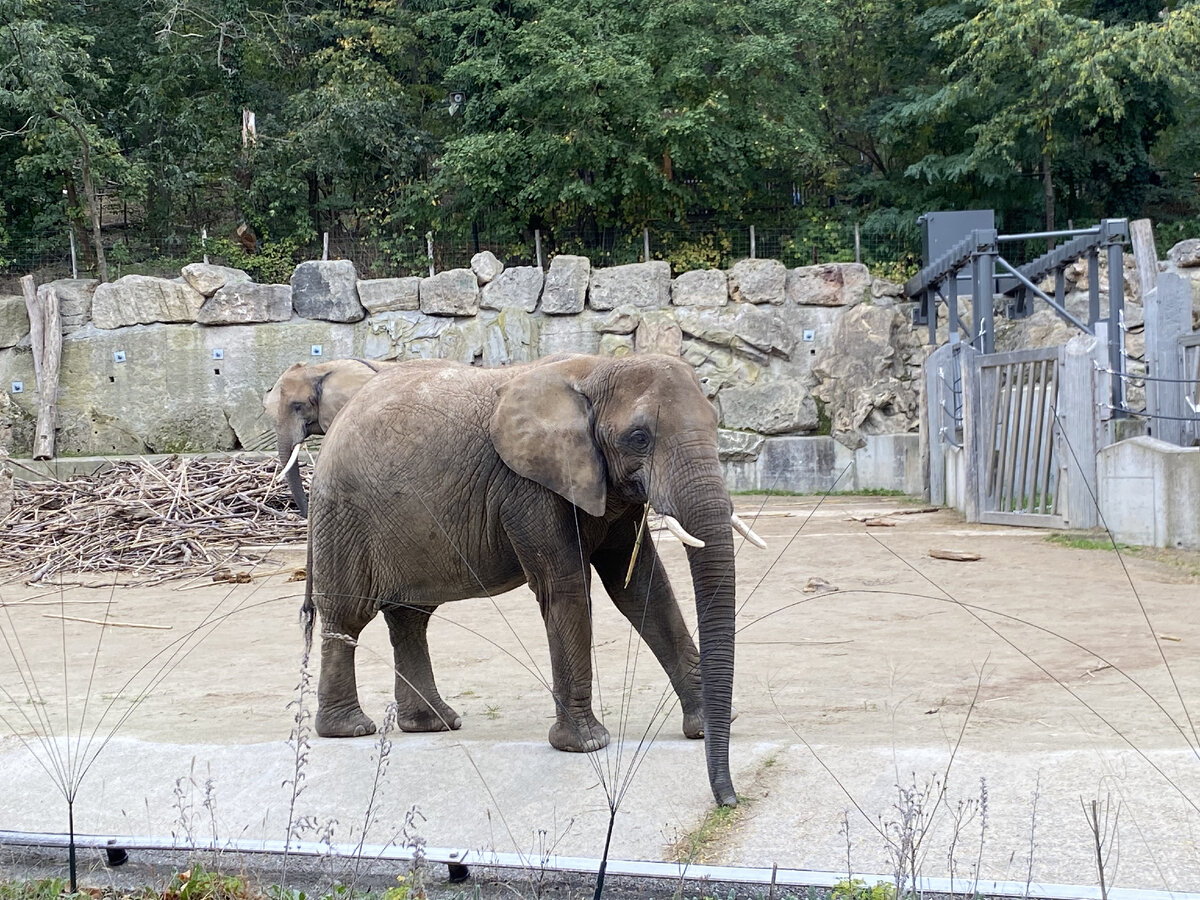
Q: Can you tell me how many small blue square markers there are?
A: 5